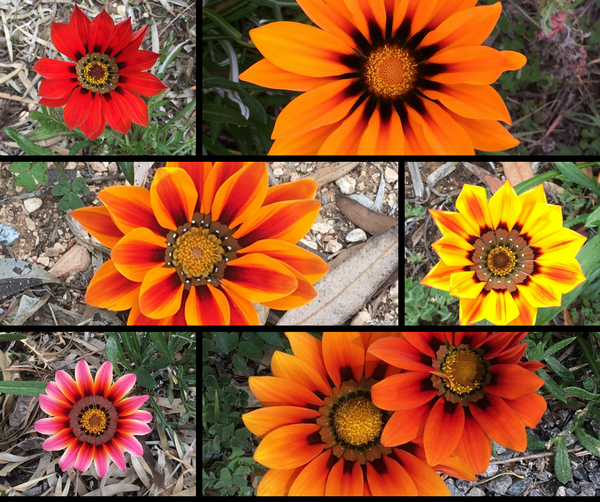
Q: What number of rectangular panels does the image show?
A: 6